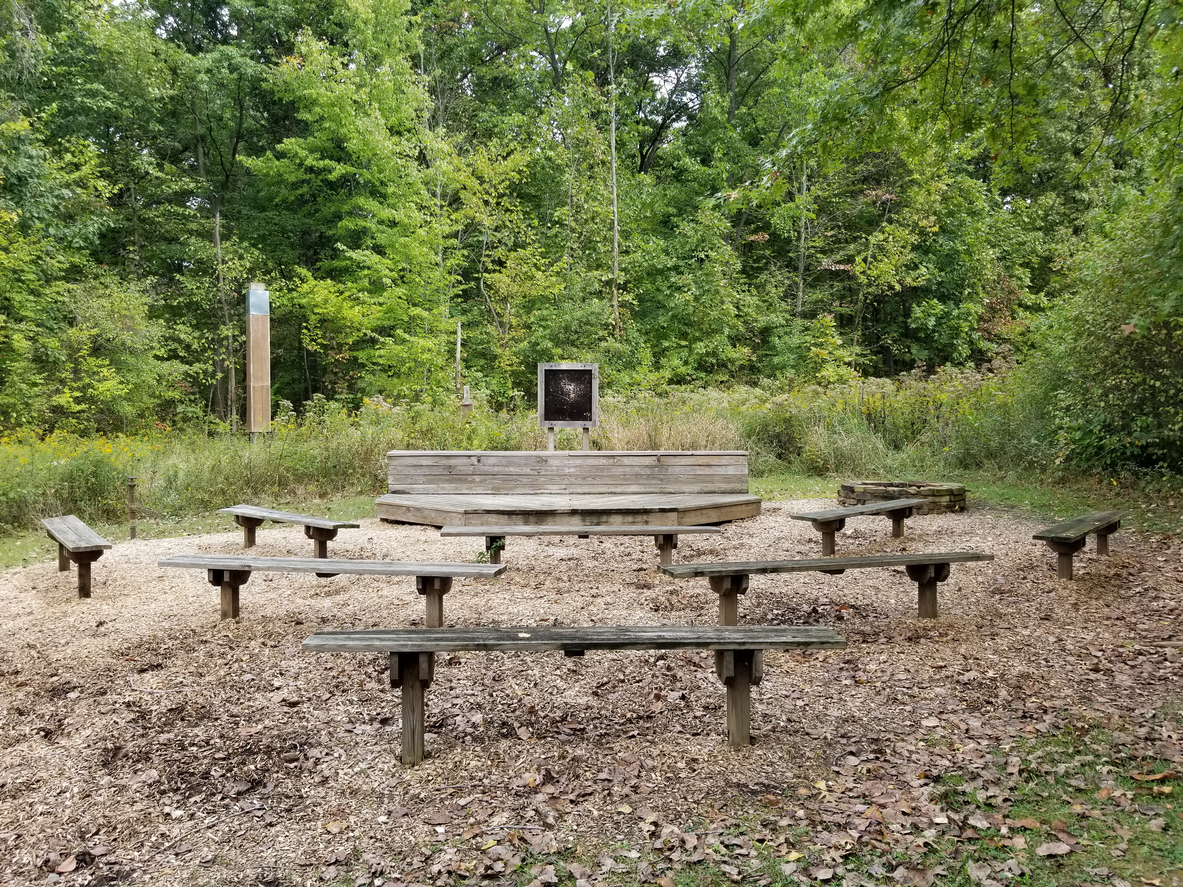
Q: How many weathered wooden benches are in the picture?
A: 8